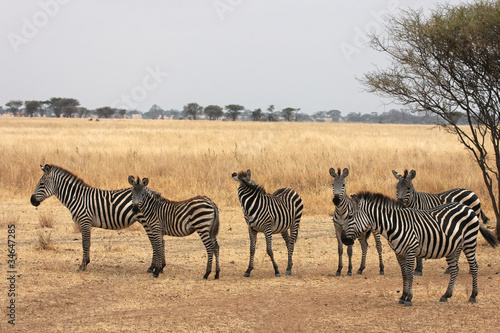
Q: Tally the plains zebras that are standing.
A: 6